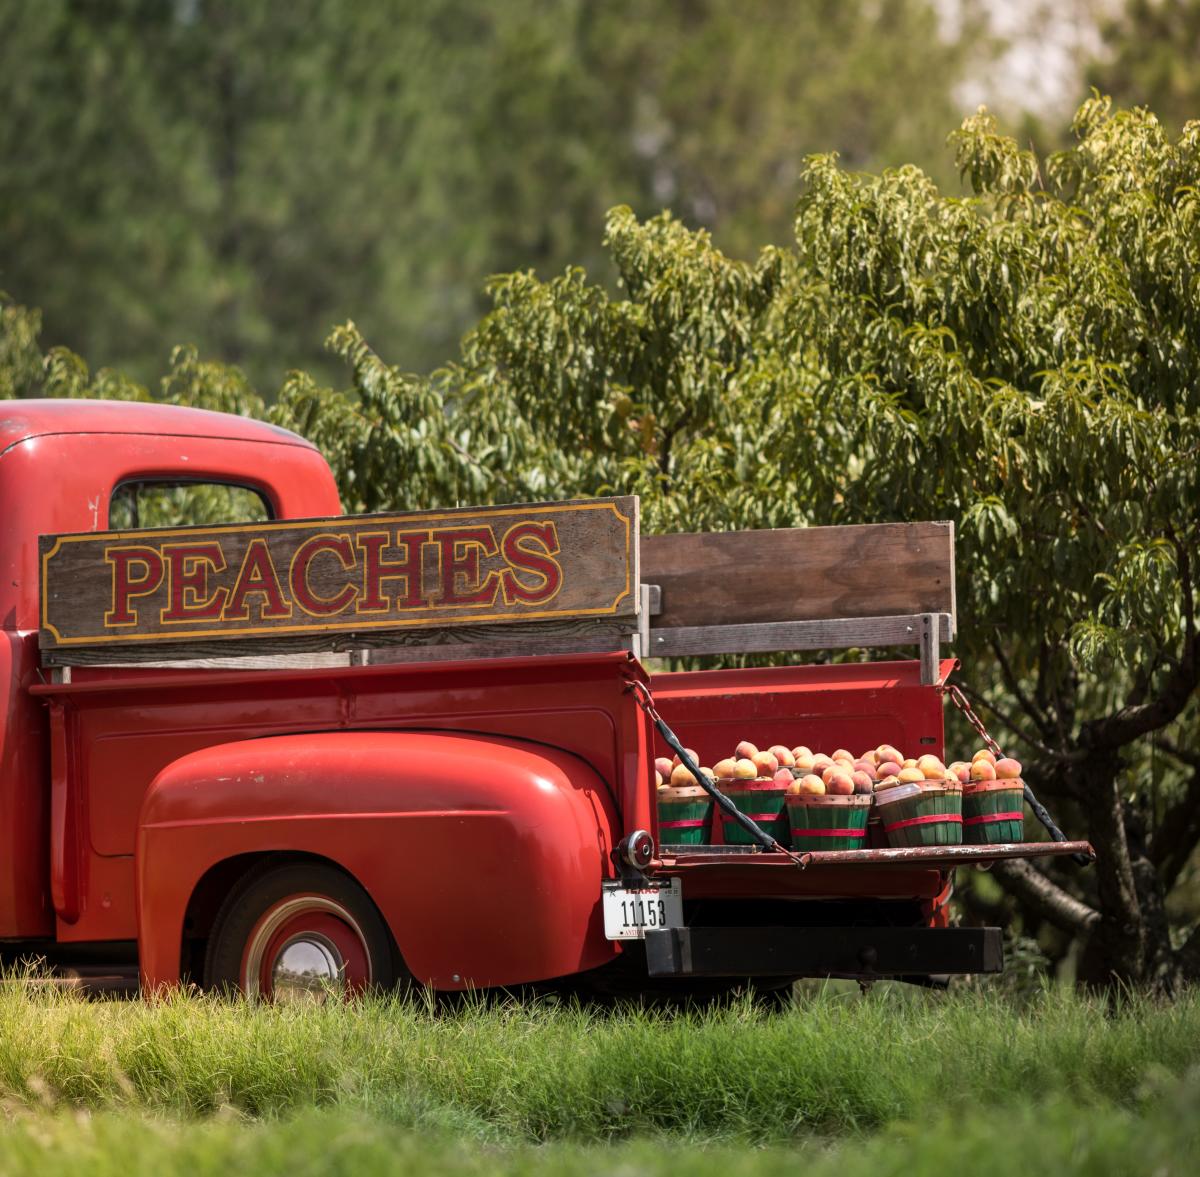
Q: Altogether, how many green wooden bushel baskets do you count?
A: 5